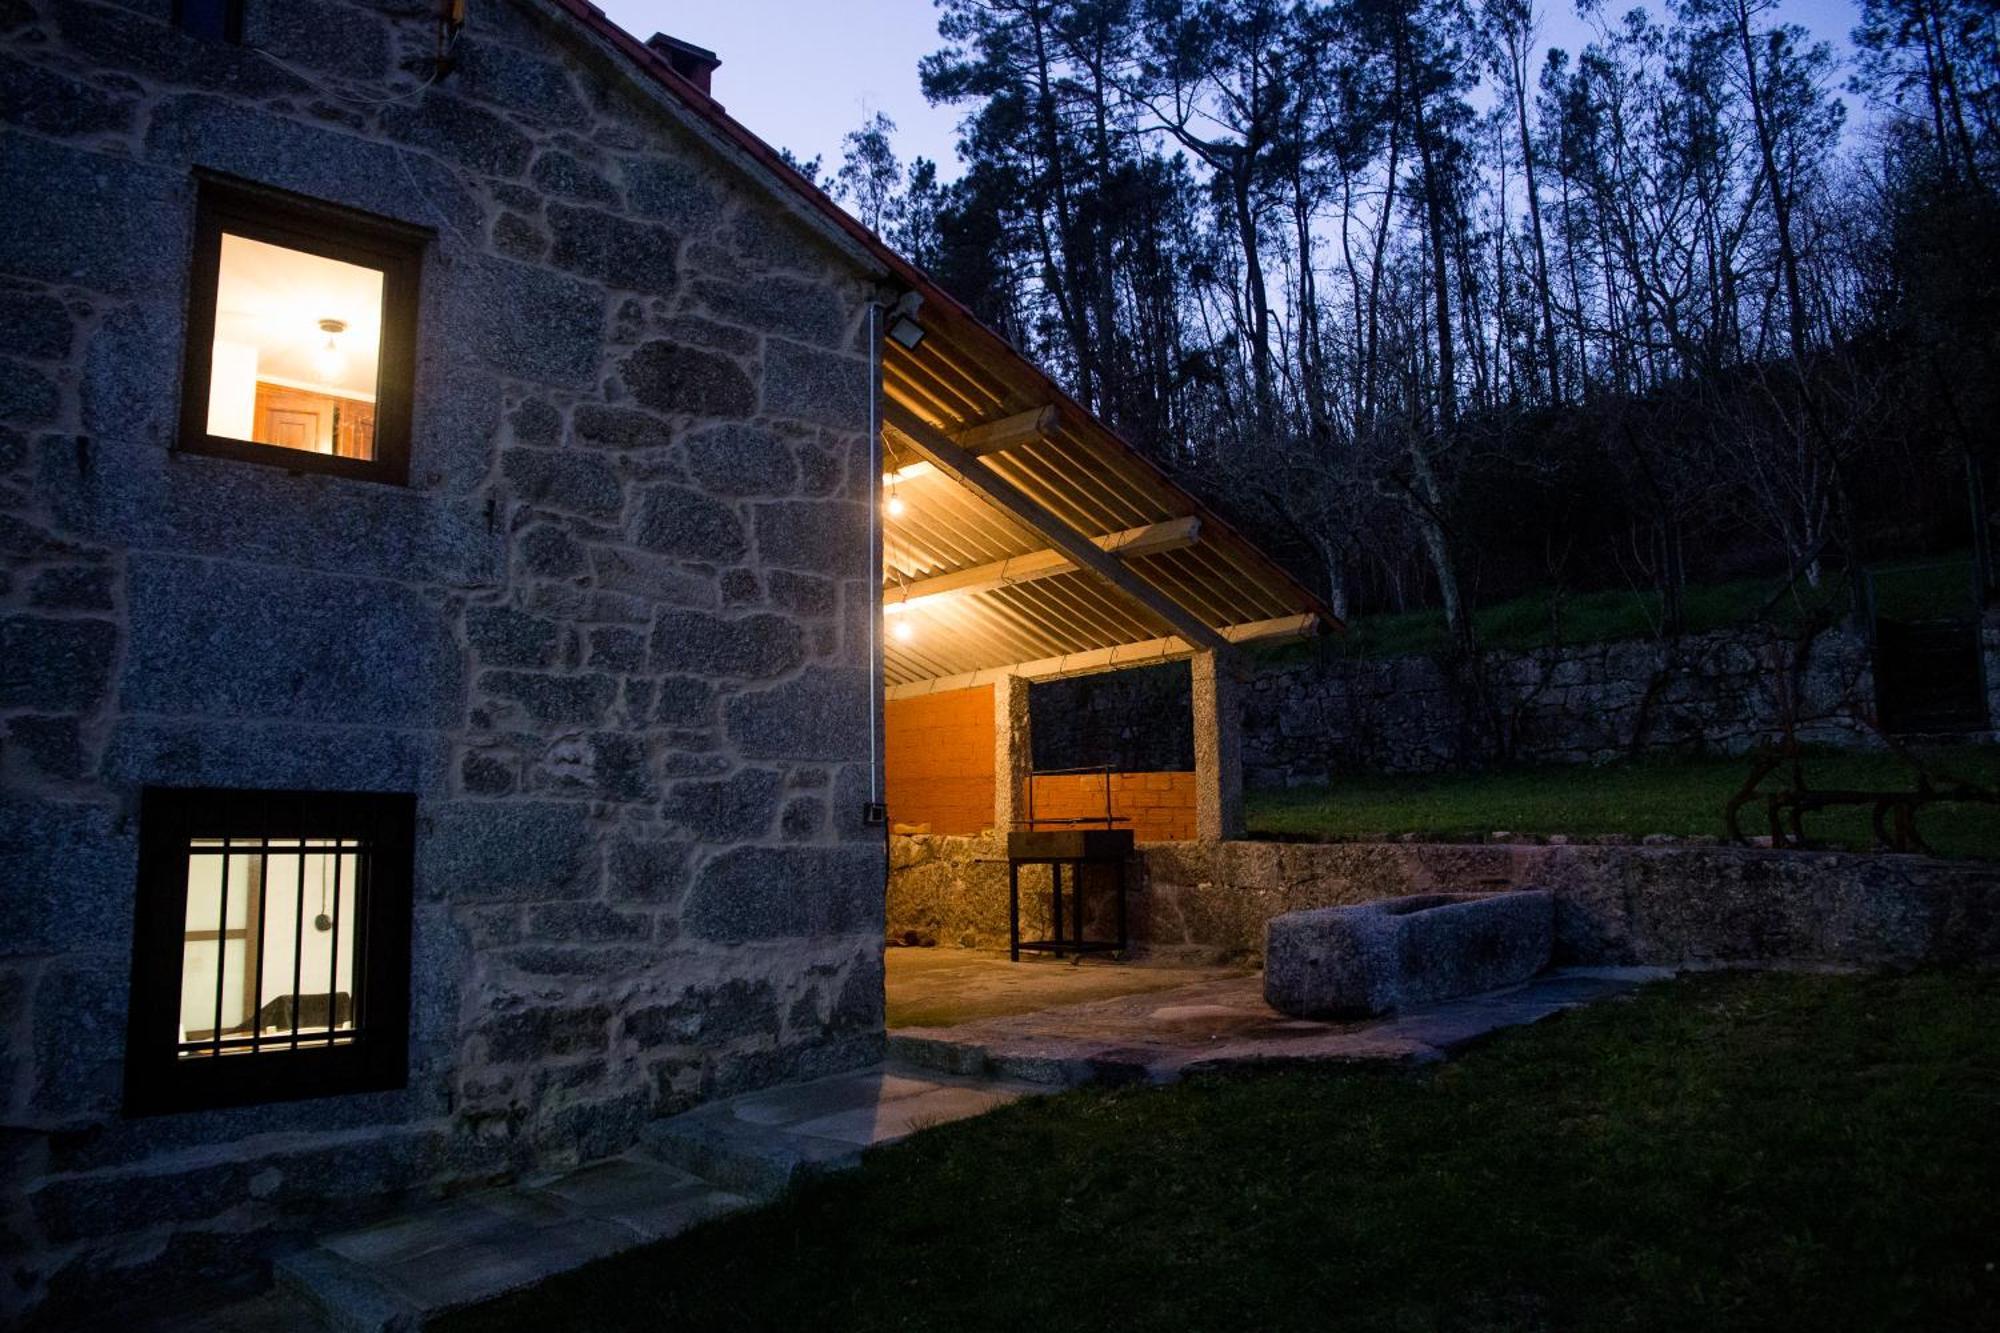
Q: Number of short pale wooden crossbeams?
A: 3